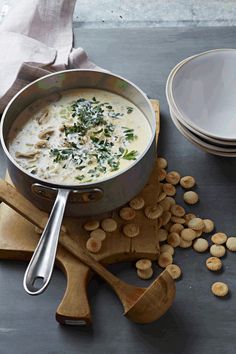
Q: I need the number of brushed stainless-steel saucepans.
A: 1